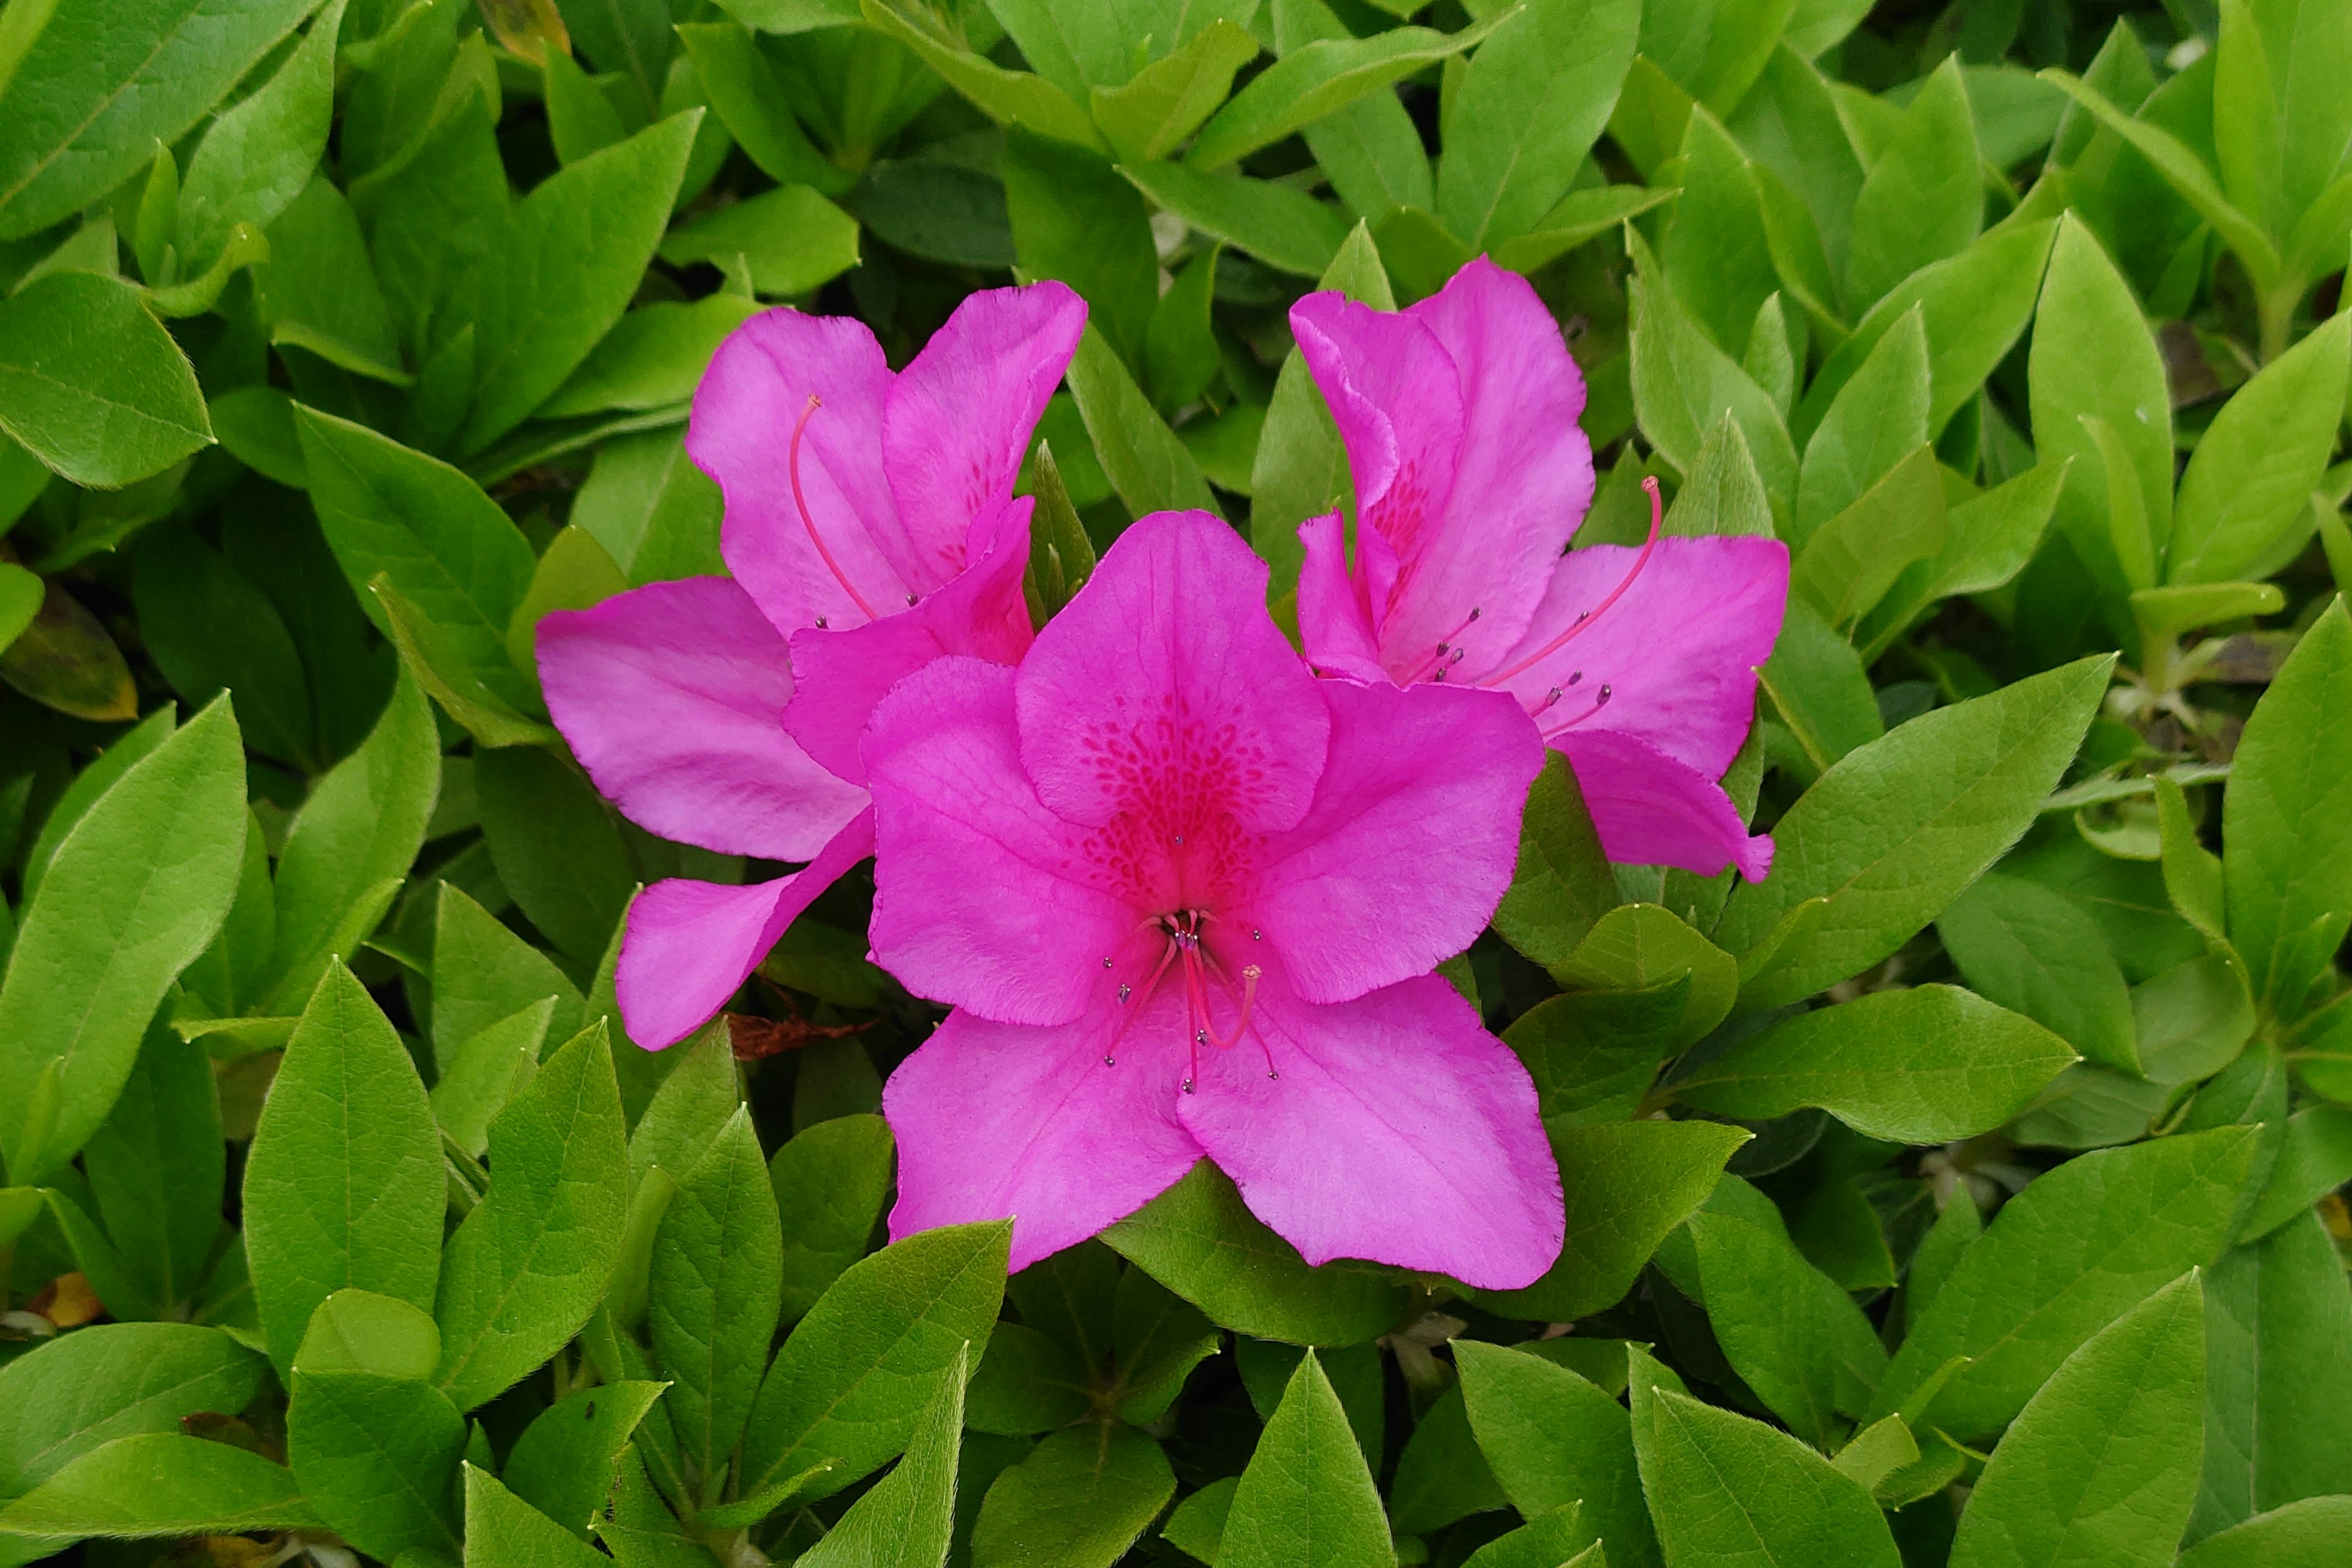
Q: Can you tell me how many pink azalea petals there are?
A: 15